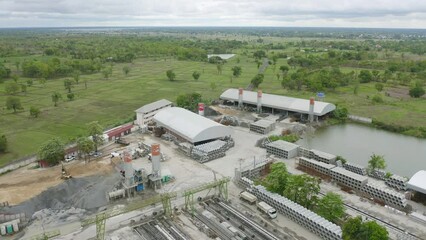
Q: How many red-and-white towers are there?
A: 6